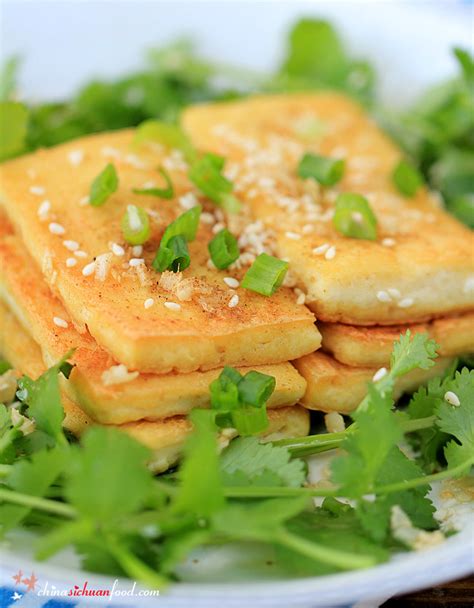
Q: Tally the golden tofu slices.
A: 6